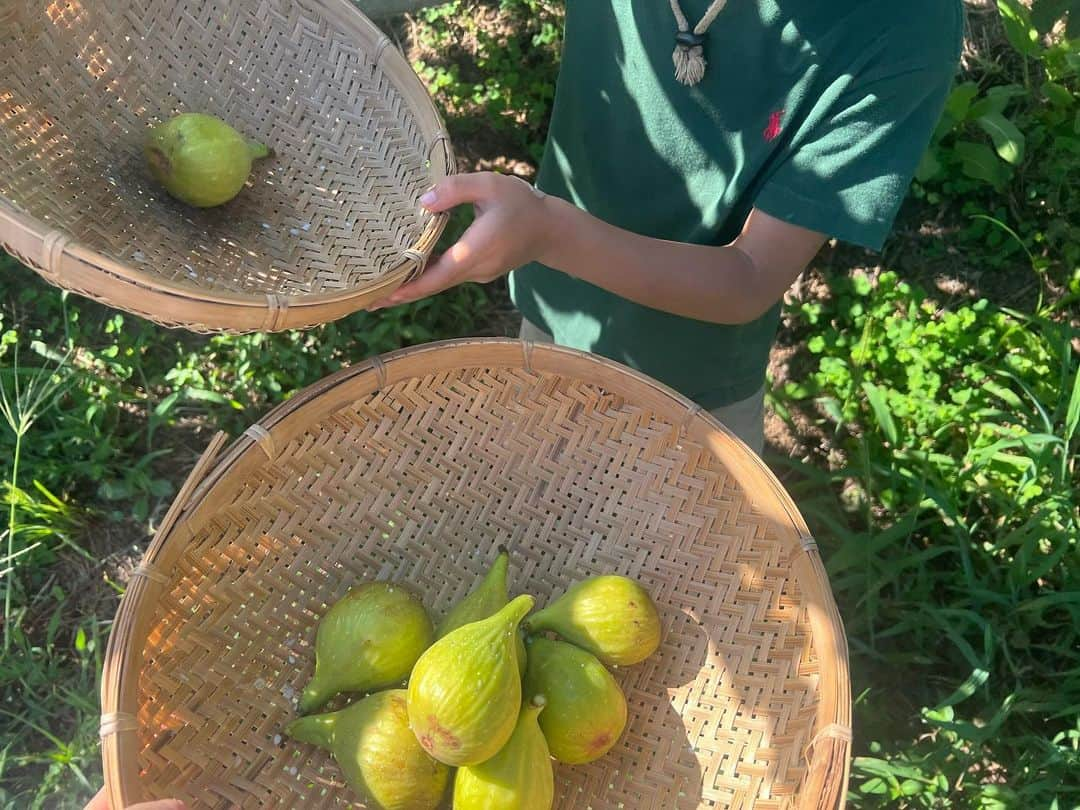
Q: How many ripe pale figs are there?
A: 8